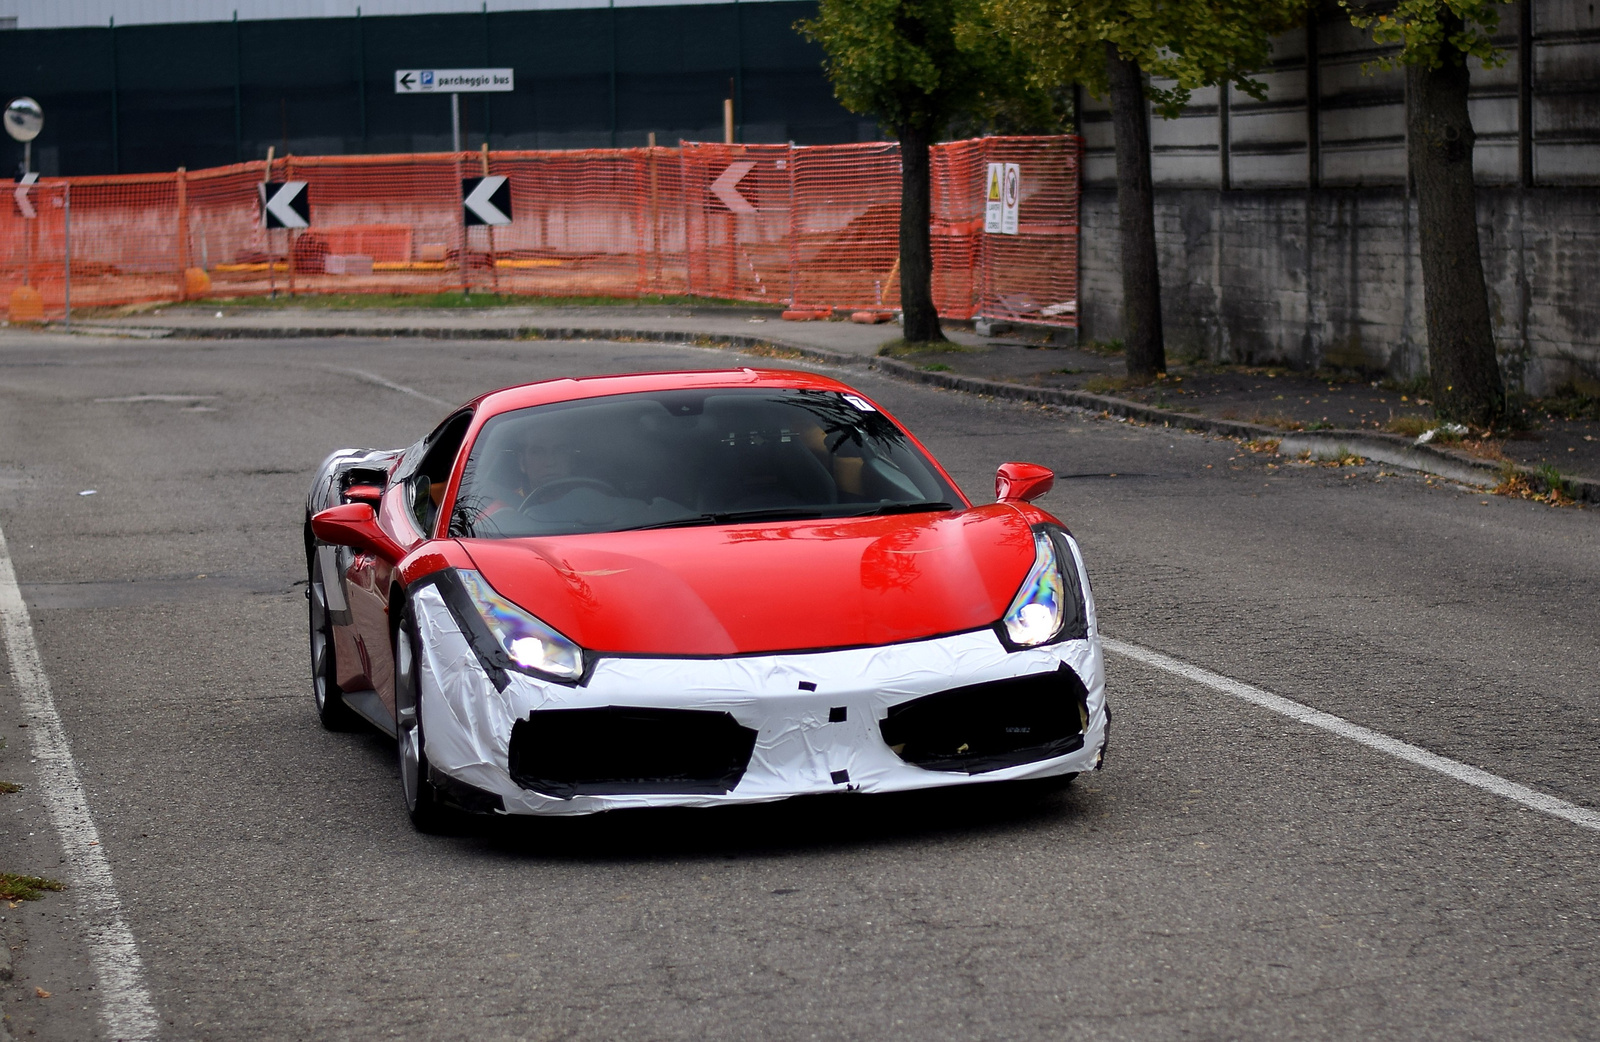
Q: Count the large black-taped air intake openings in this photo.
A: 2